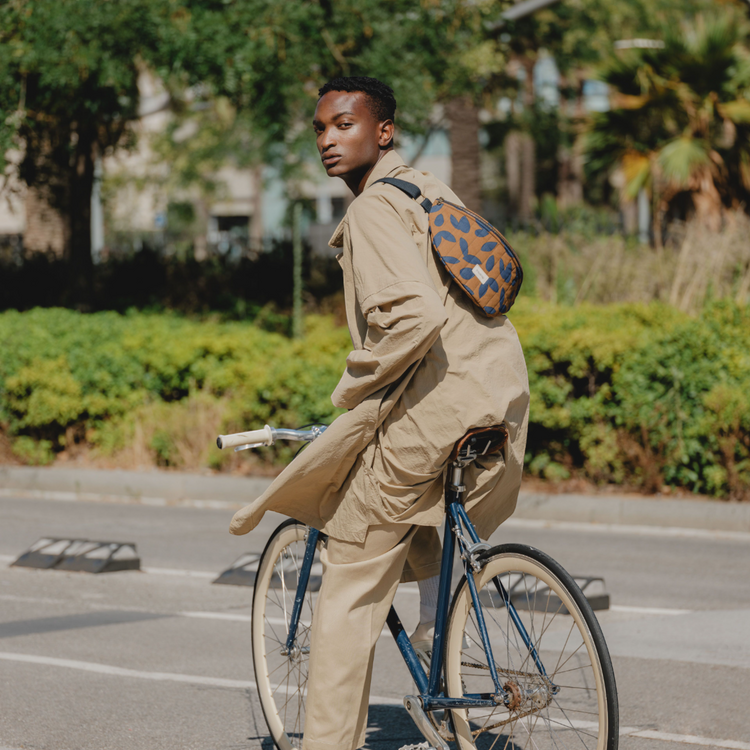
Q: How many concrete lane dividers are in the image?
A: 3